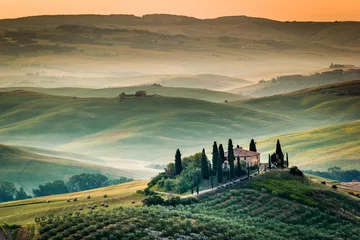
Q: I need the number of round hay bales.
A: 12